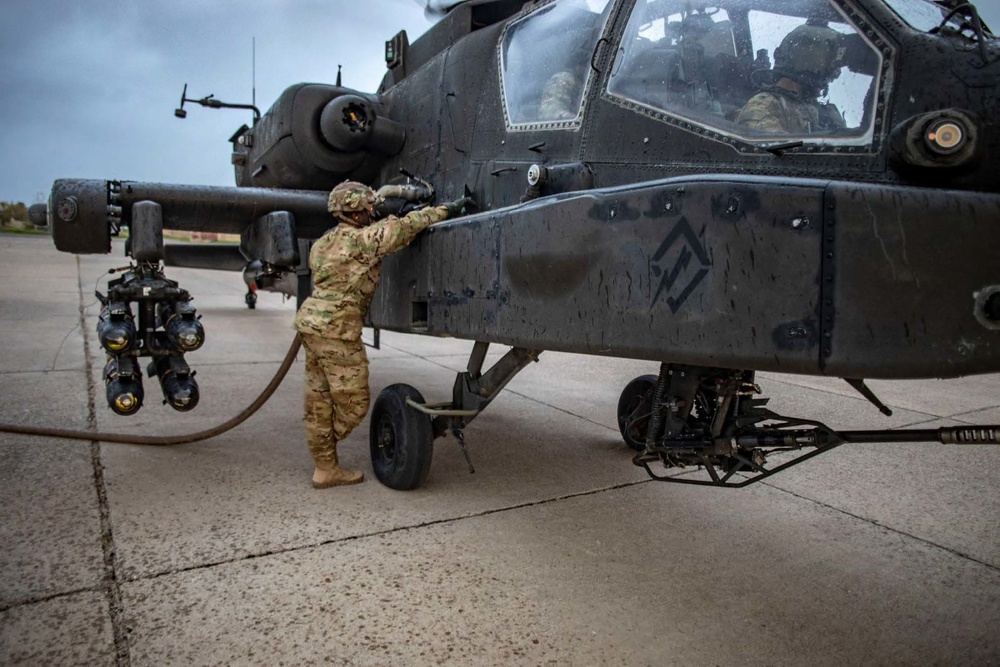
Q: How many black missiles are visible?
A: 4